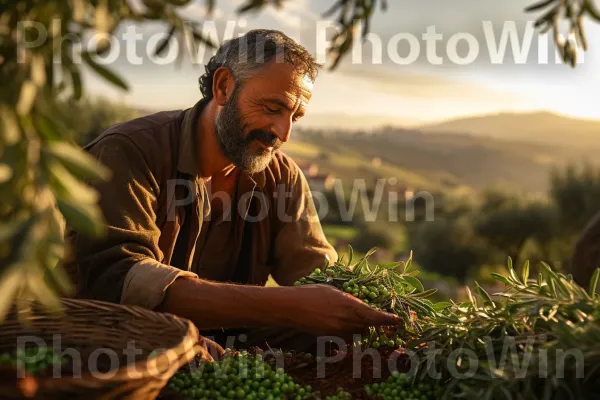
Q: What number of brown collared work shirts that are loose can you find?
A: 1